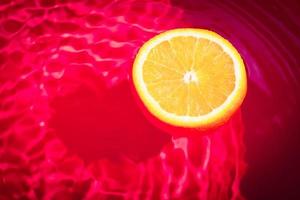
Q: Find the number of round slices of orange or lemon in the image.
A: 1